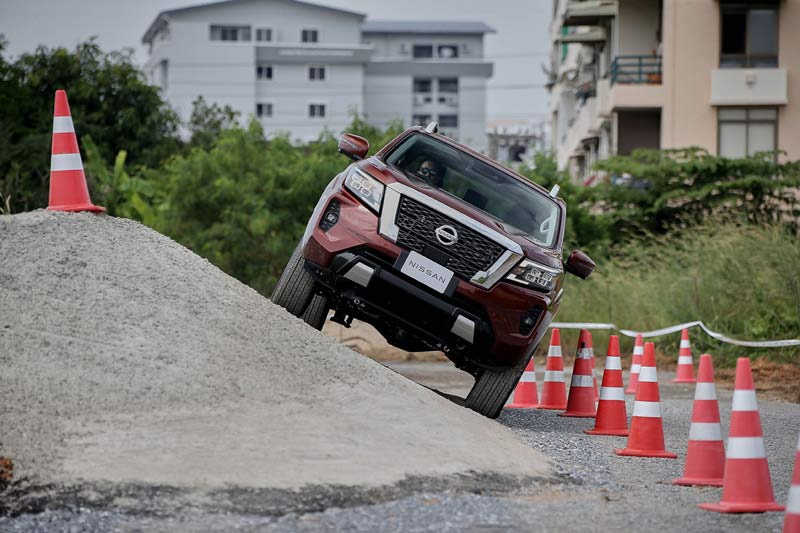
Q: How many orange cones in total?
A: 12